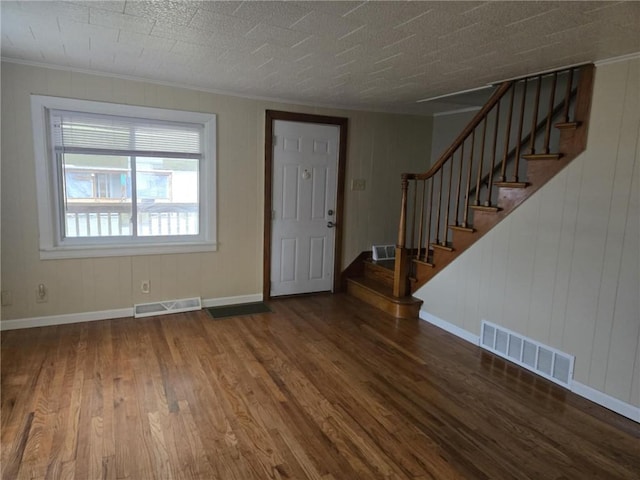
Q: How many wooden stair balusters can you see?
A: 14